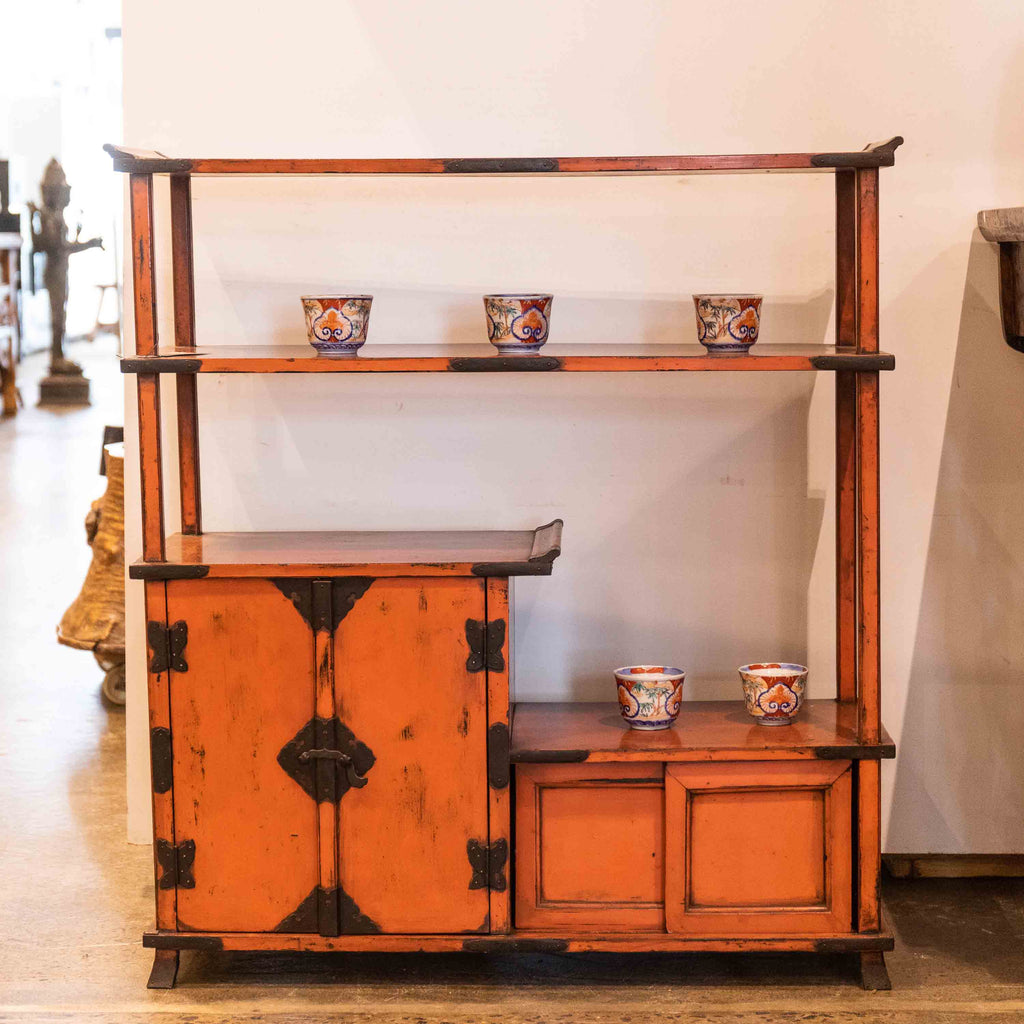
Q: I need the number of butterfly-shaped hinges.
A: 4